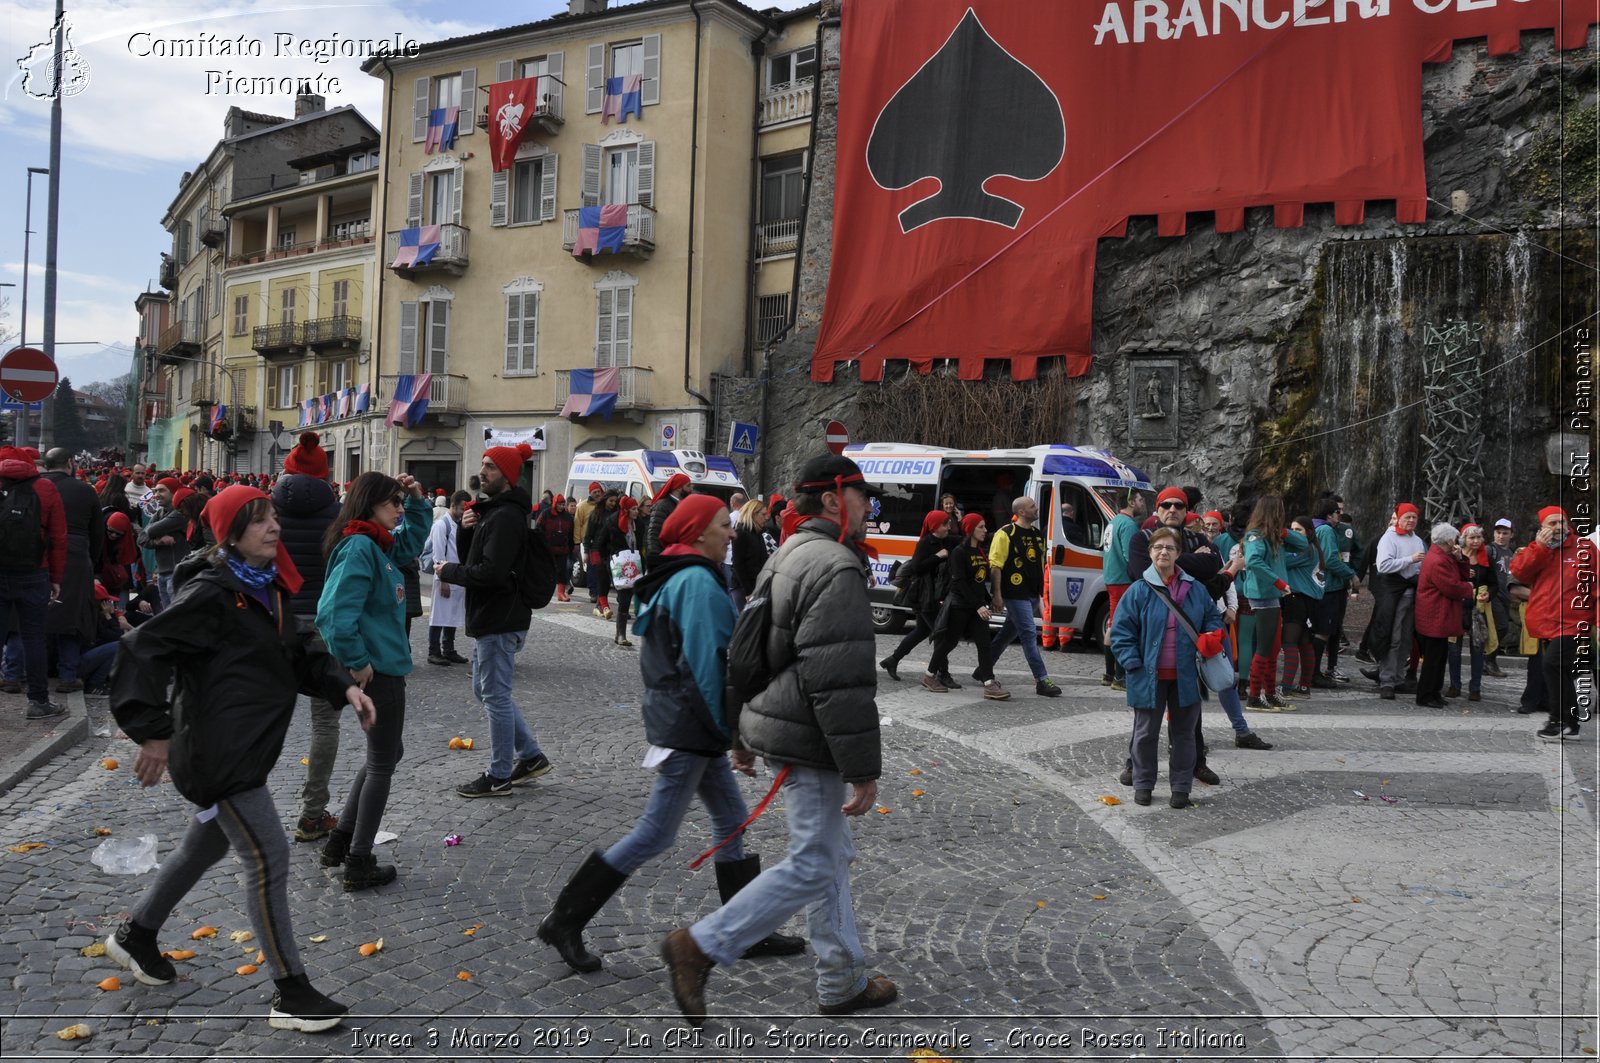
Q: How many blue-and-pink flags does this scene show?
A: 11